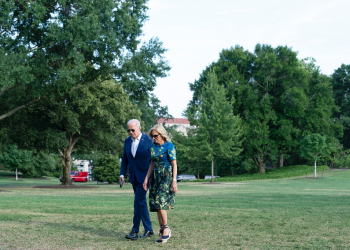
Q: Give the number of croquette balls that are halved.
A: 0